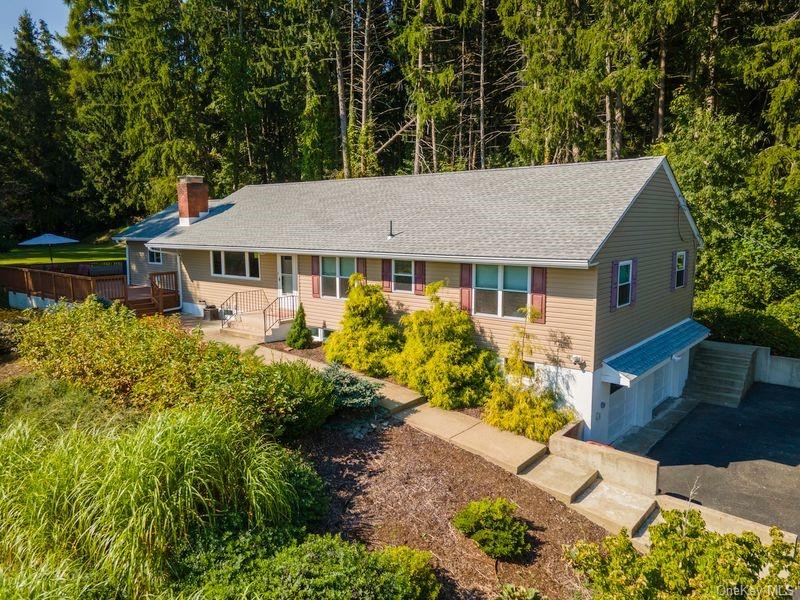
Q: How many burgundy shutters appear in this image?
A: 10